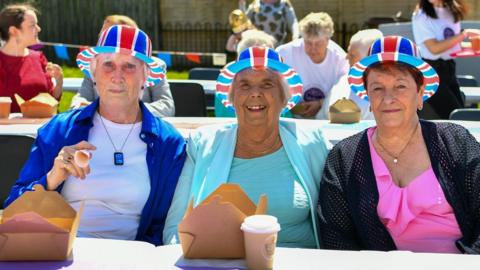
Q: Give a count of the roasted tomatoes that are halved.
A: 0